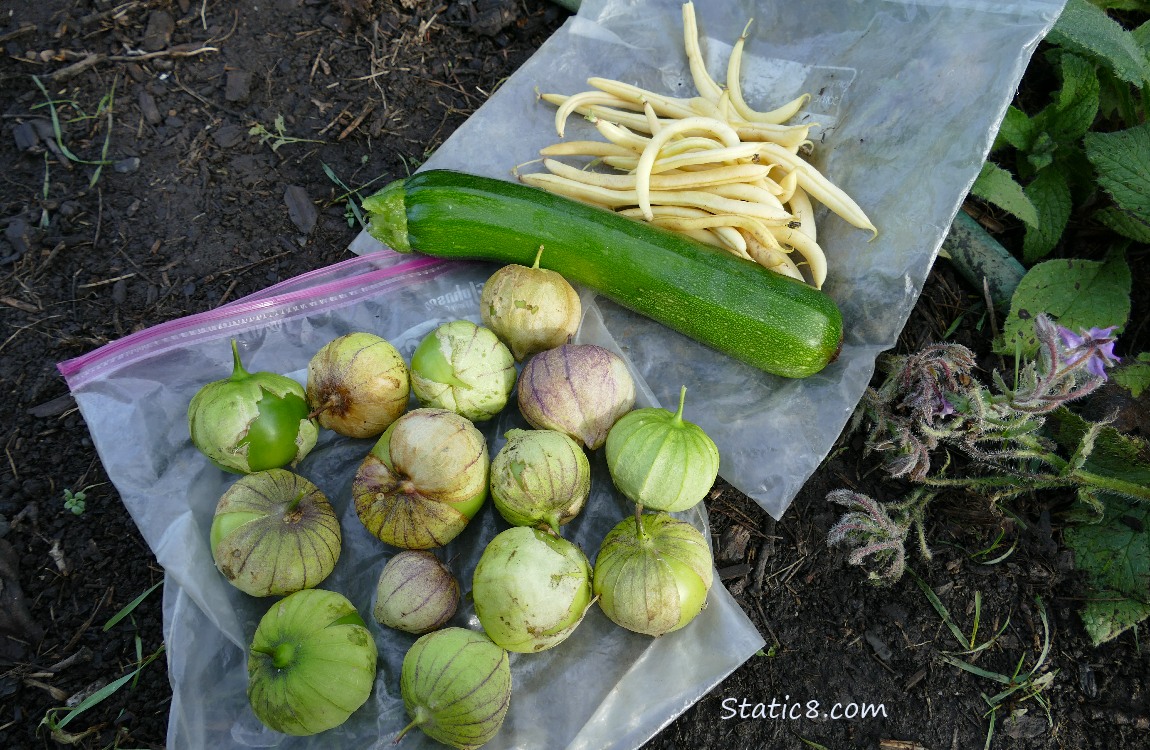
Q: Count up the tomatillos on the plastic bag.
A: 14